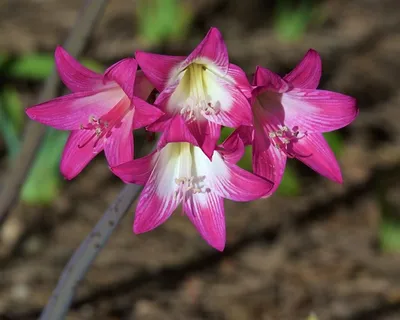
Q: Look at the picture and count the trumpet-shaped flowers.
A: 4